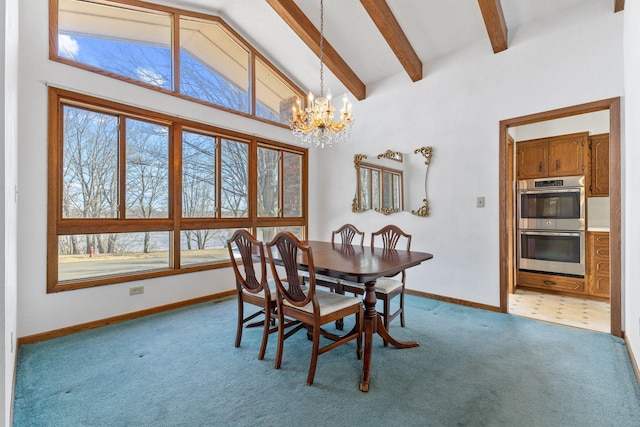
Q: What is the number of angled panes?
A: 3